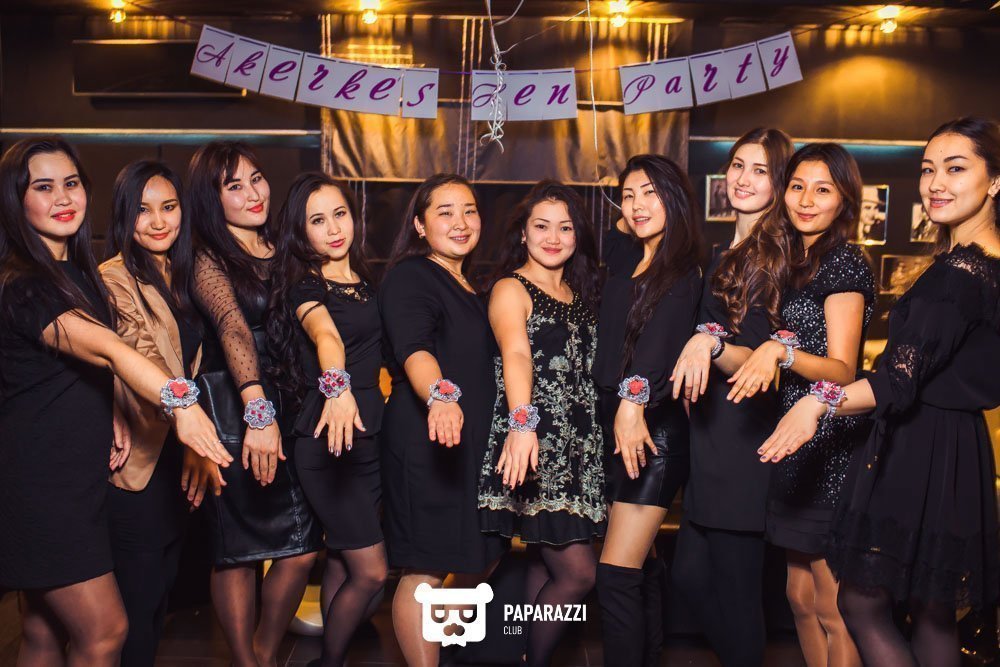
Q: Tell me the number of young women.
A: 10